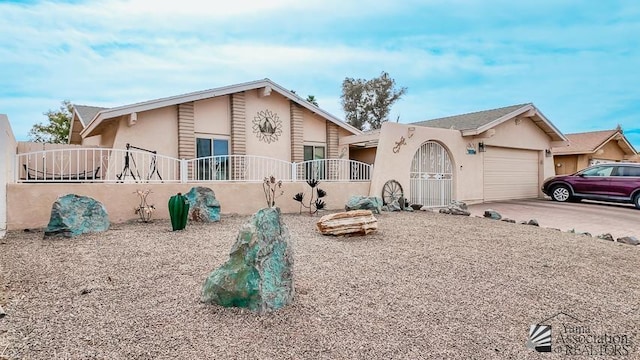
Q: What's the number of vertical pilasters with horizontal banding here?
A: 4